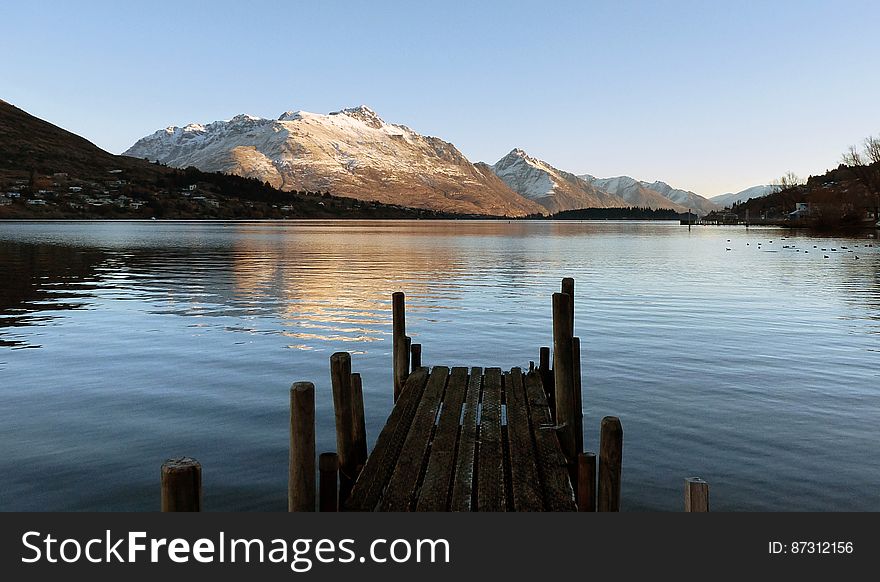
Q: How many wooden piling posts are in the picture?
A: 15